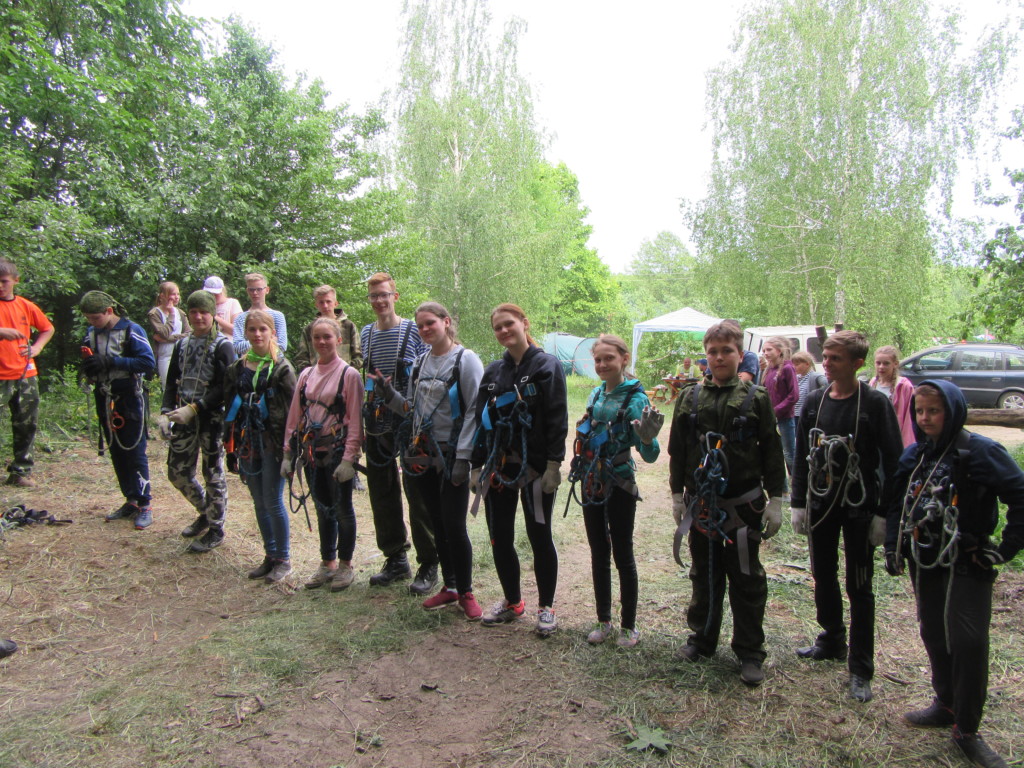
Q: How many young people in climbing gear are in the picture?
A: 11